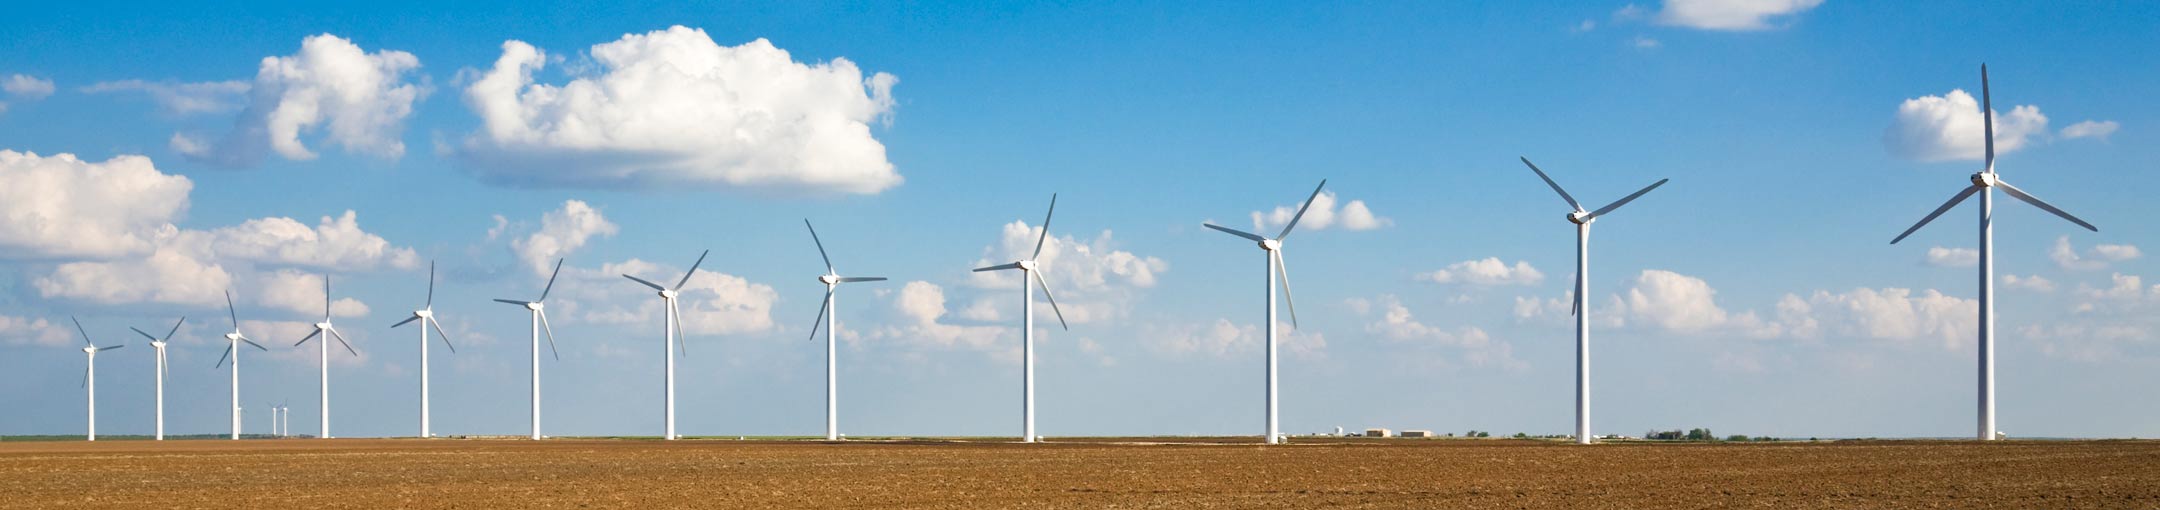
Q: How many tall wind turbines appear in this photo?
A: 12